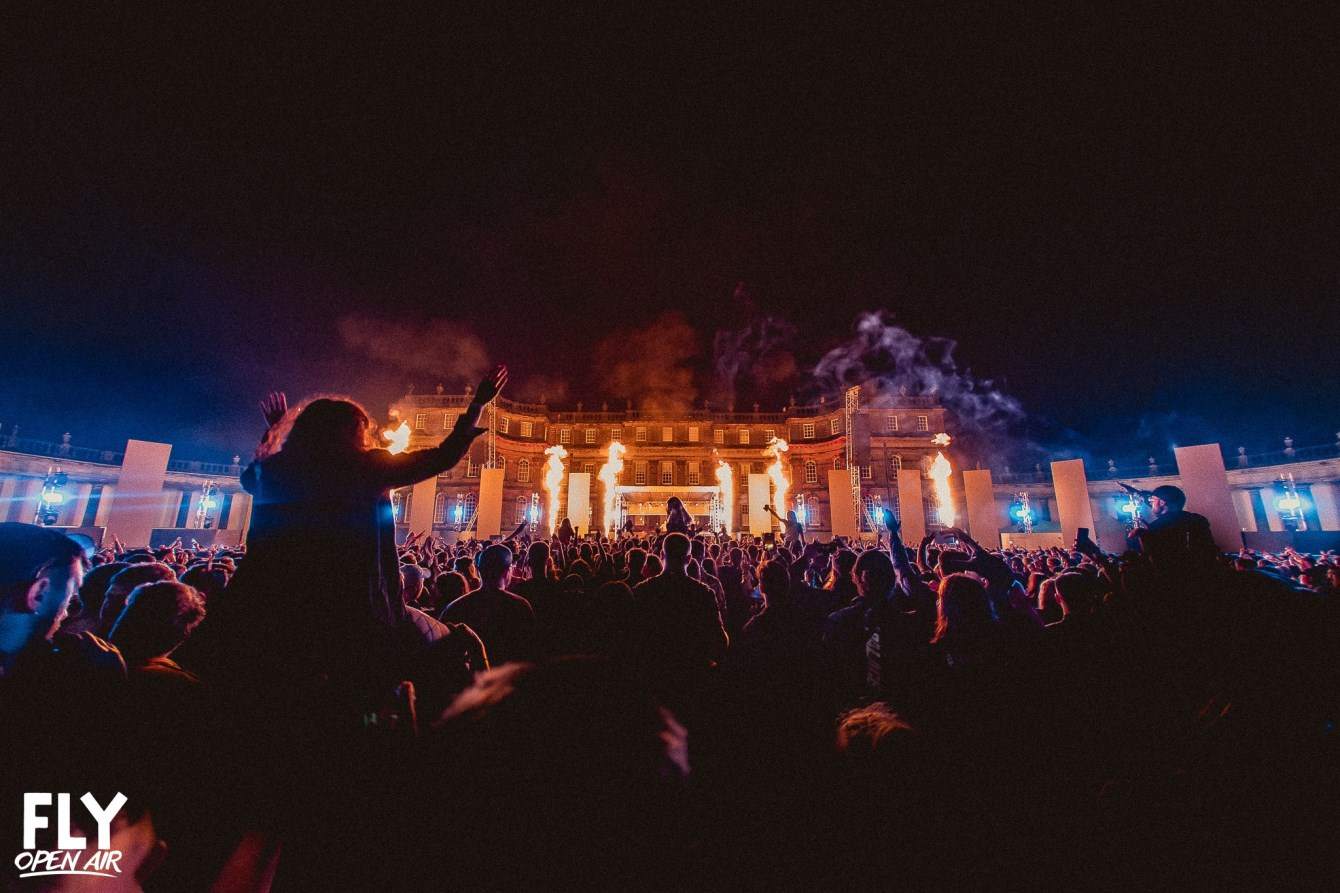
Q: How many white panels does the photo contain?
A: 10